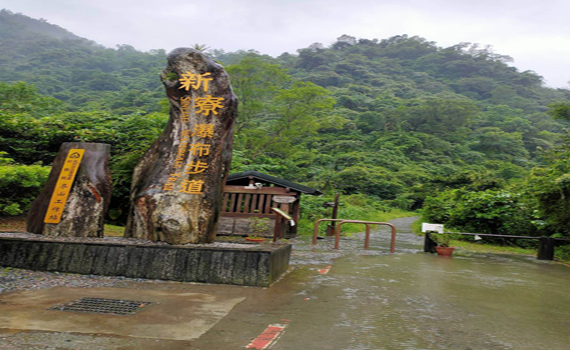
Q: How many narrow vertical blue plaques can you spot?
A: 0